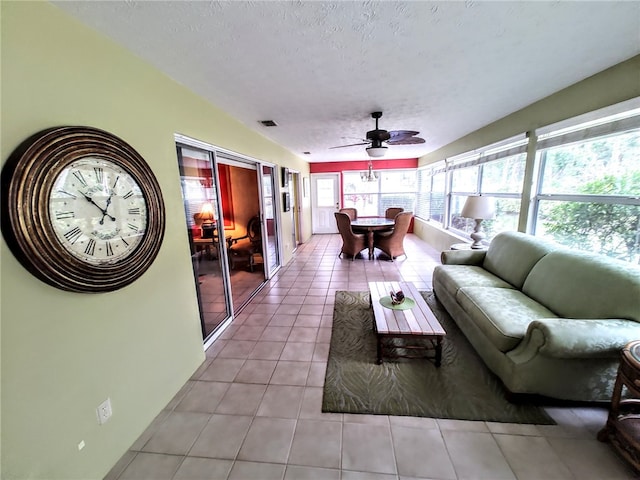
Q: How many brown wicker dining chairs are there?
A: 4